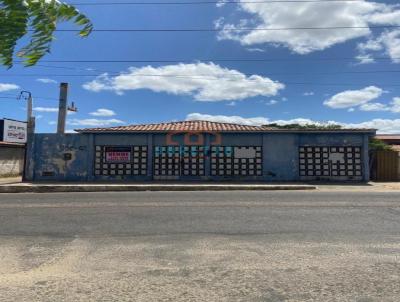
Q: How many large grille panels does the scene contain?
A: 4